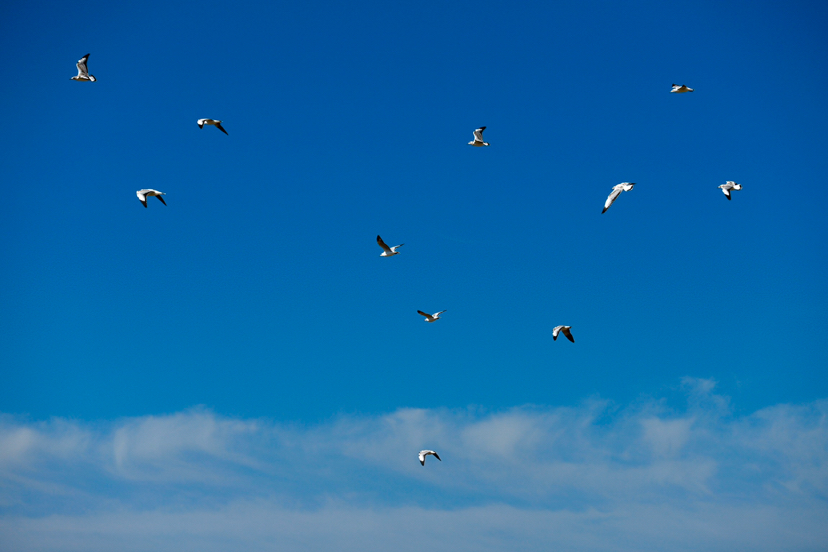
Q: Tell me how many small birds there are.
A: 11